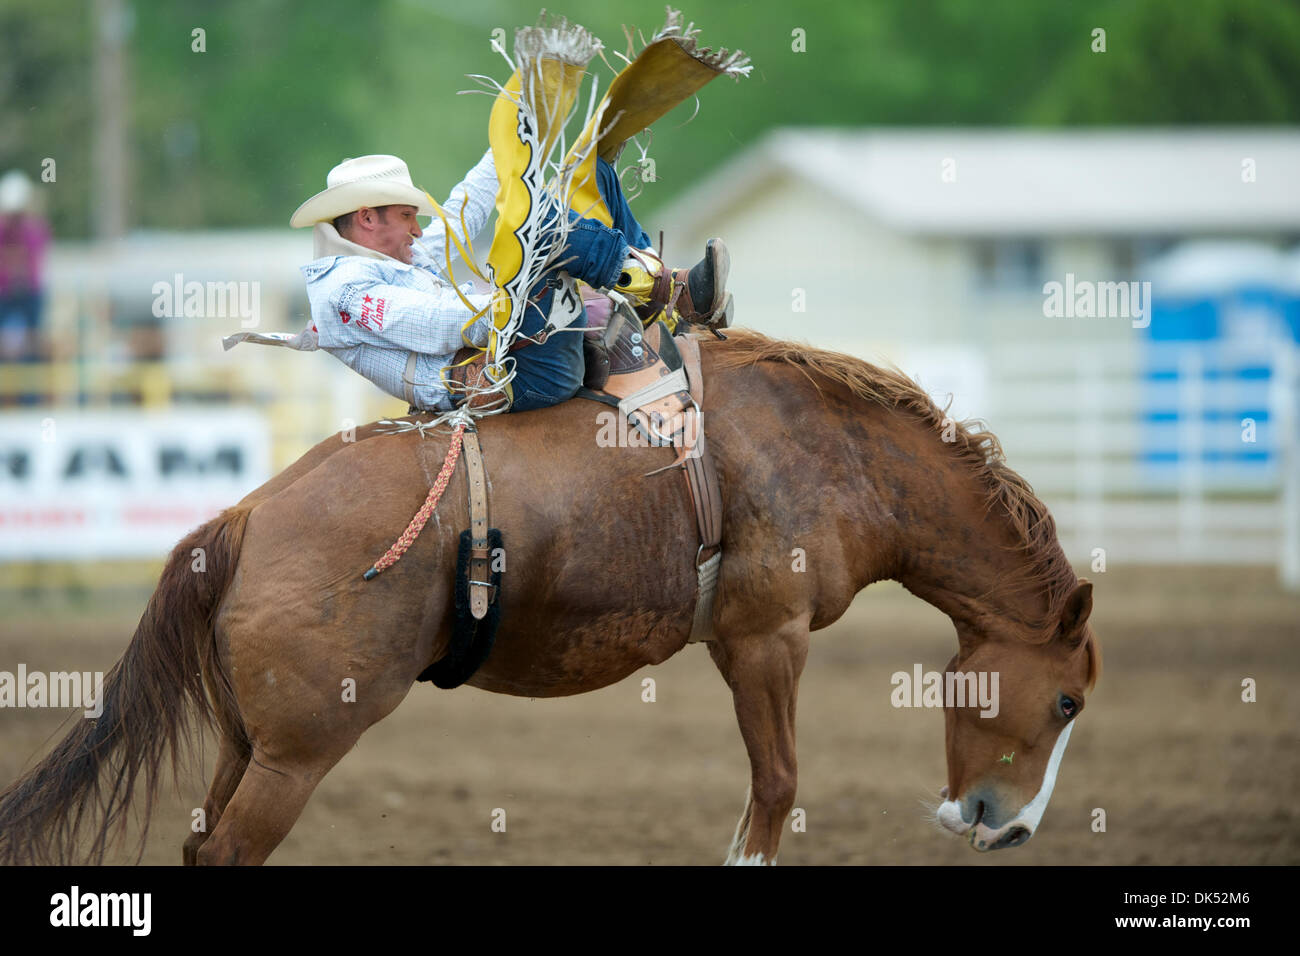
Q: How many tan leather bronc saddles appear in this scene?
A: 1